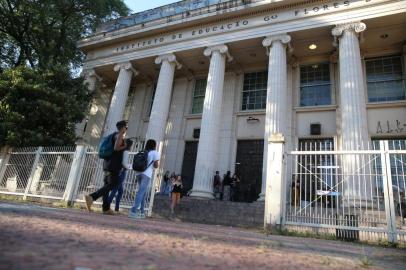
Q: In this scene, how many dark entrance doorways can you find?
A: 3